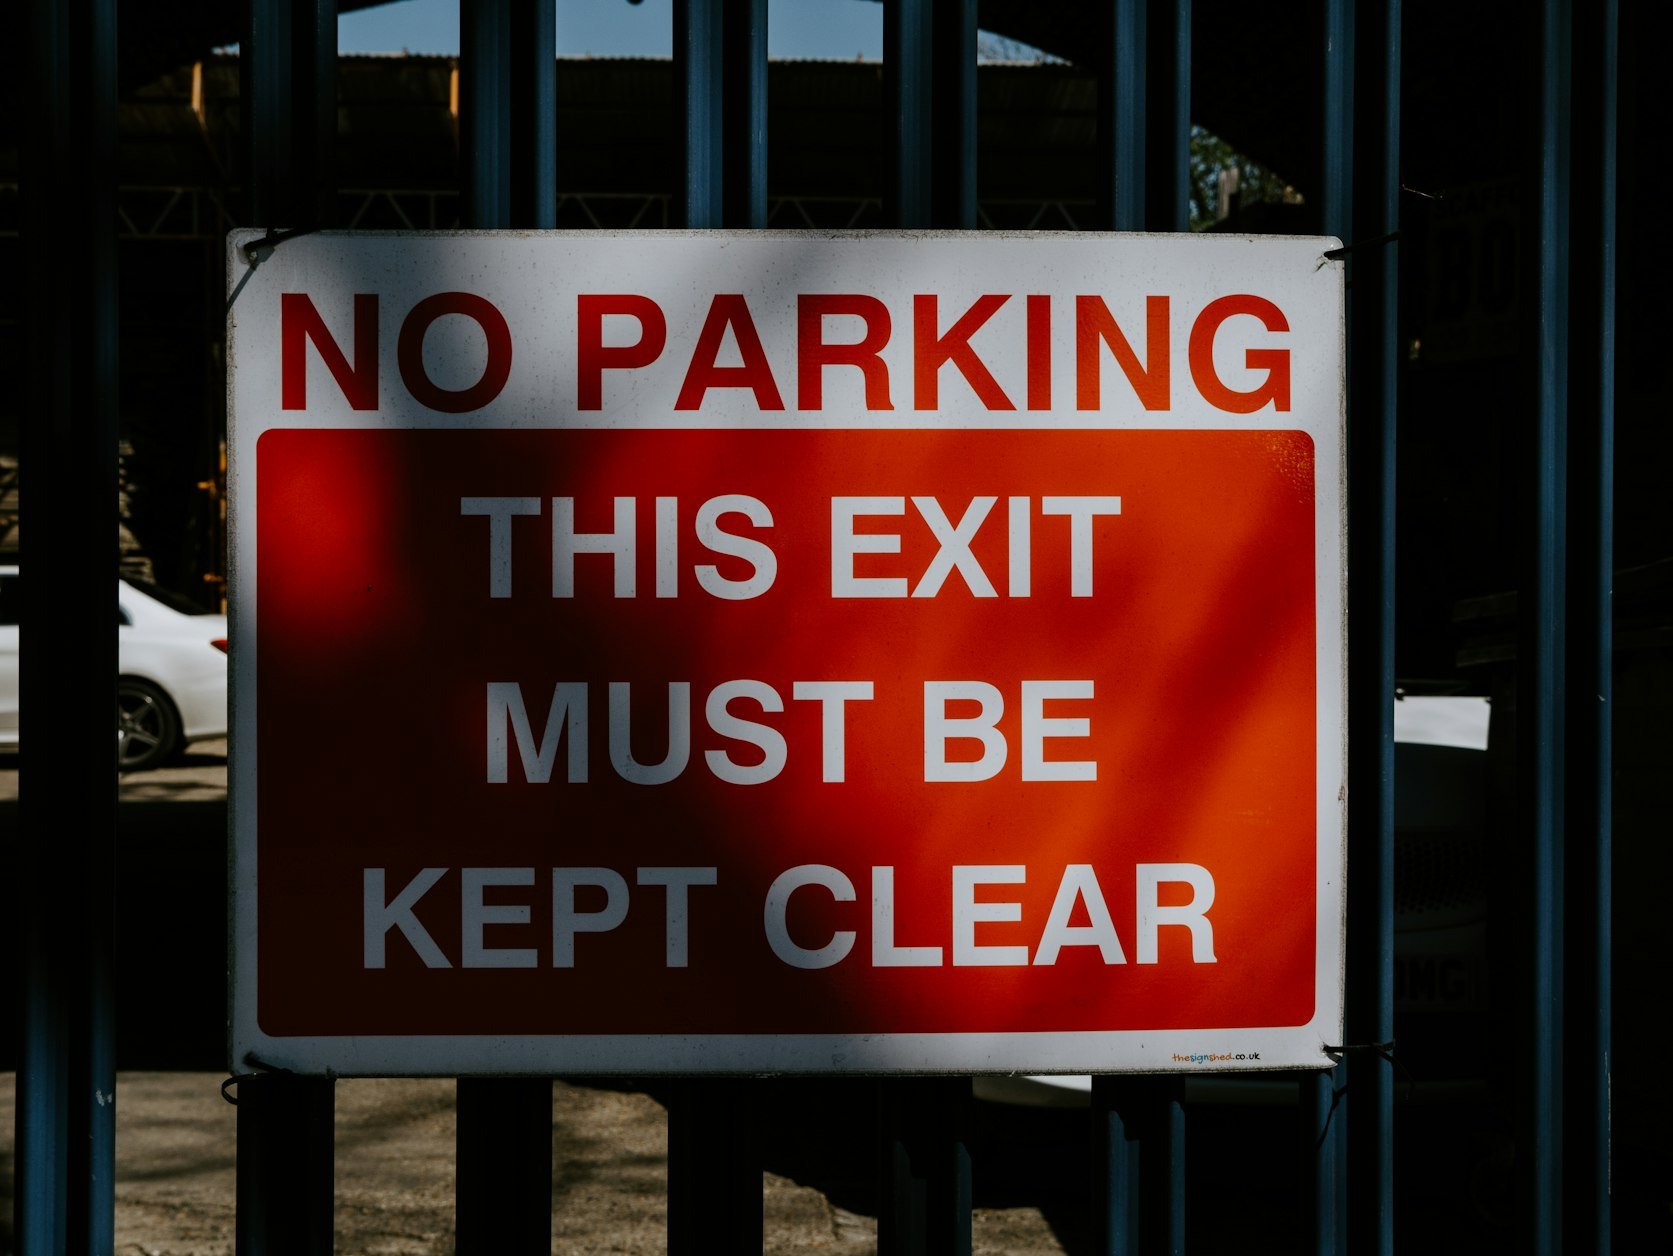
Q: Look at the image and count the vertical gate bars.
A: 8